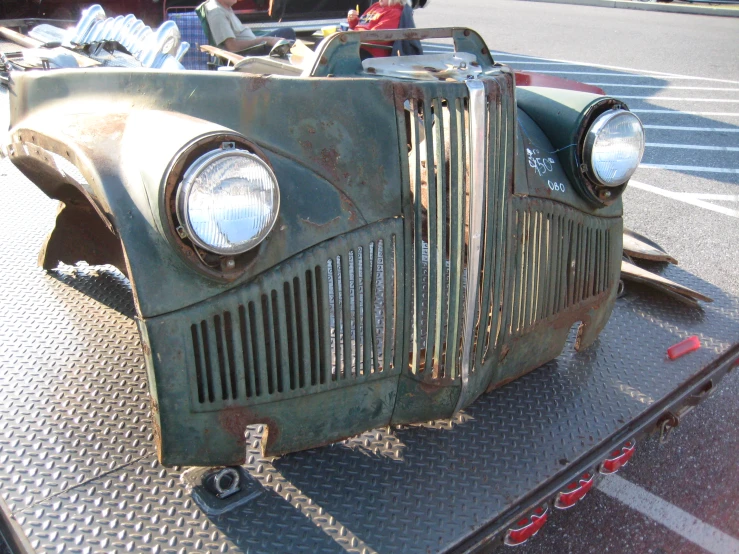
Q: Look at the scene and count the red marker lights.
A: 3